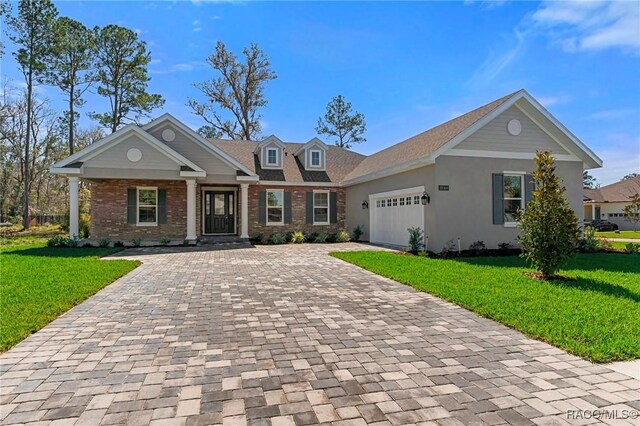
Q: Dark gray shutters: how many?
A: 8